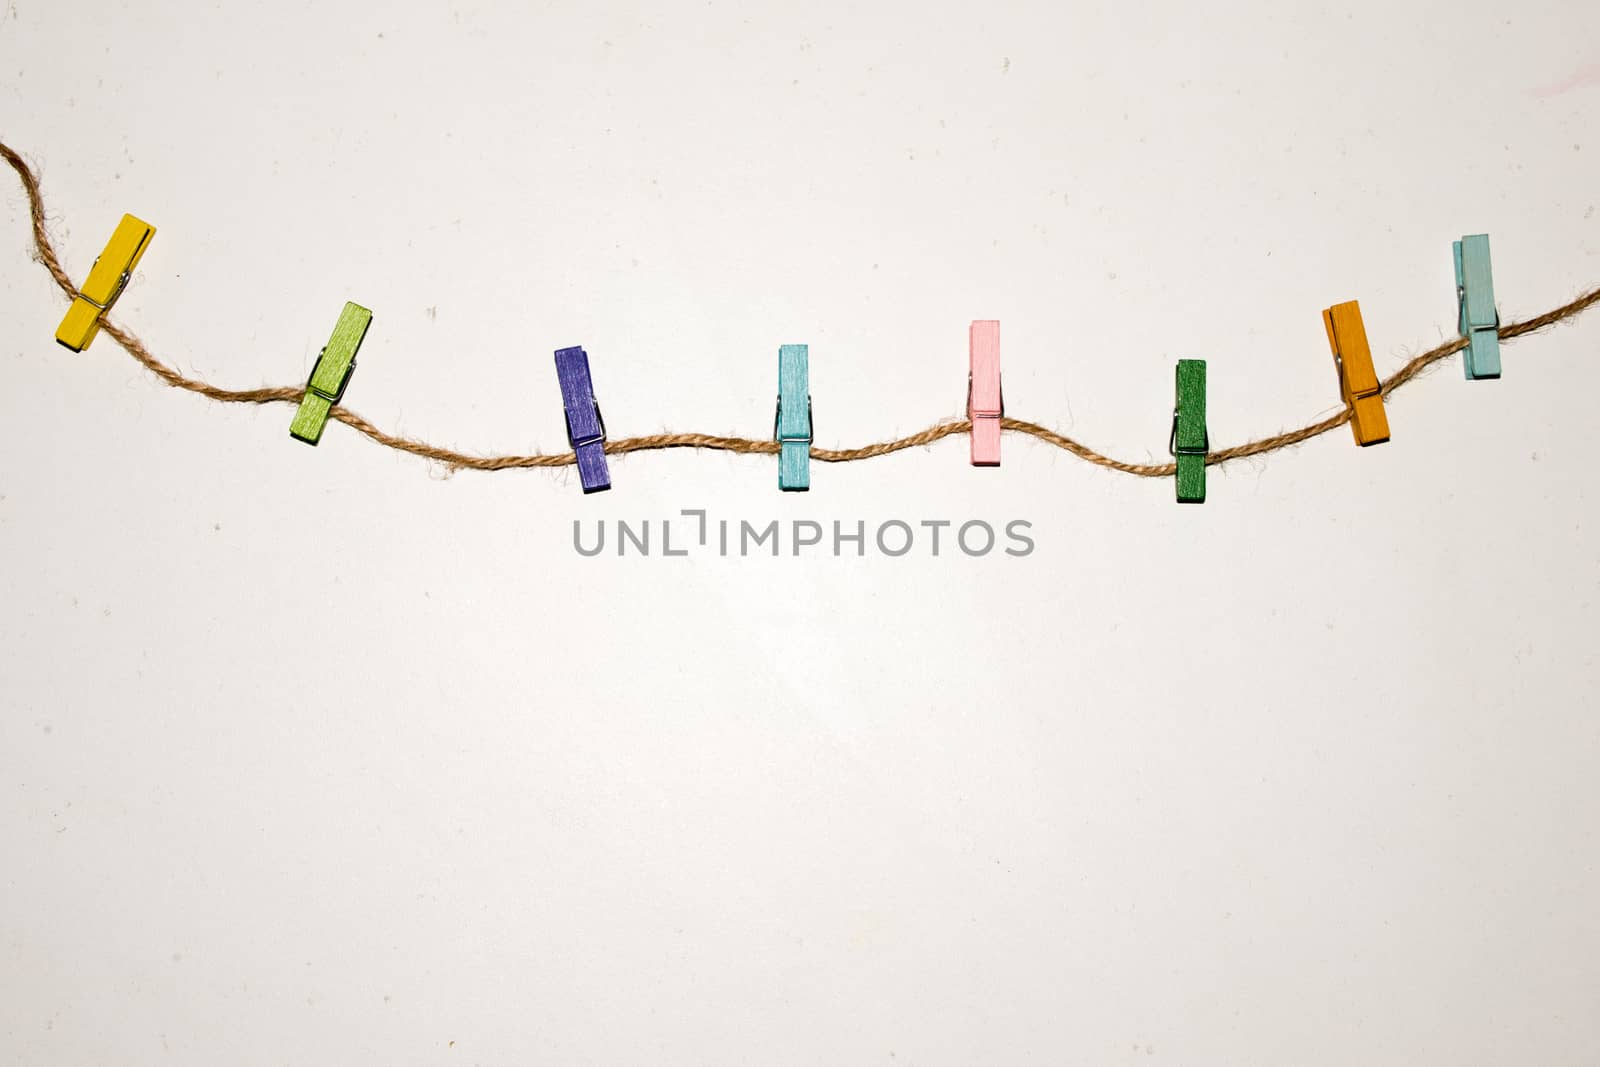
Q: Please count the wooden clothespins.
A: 8